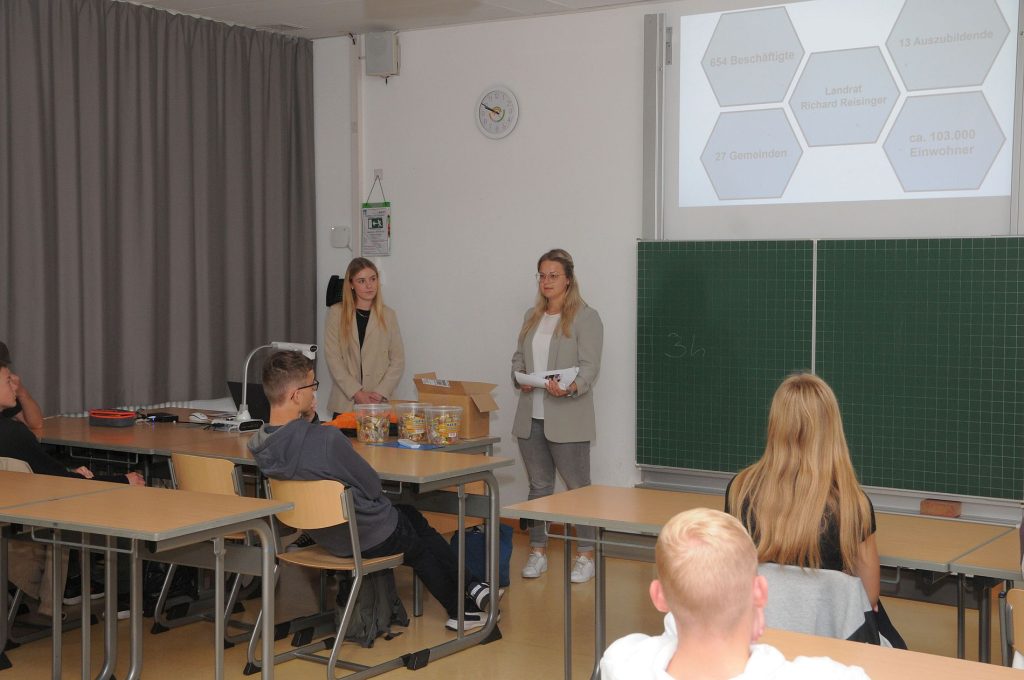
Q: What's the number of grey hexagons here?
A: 5